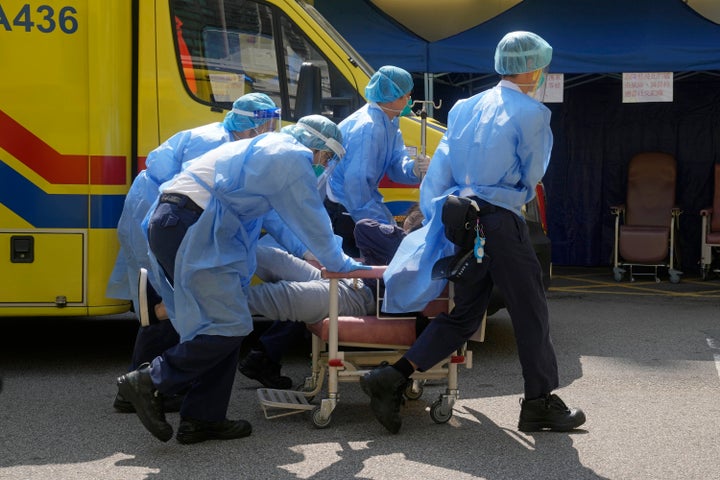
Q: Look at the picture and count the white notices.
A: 2